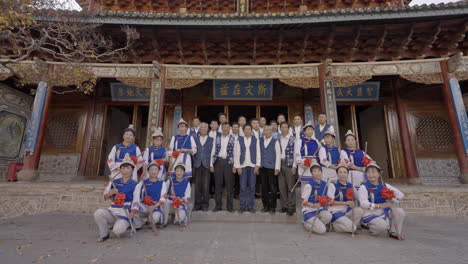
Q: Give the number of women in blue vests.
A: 12